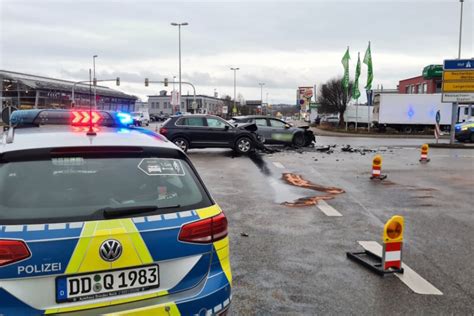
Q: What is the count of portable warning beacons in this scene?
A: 3